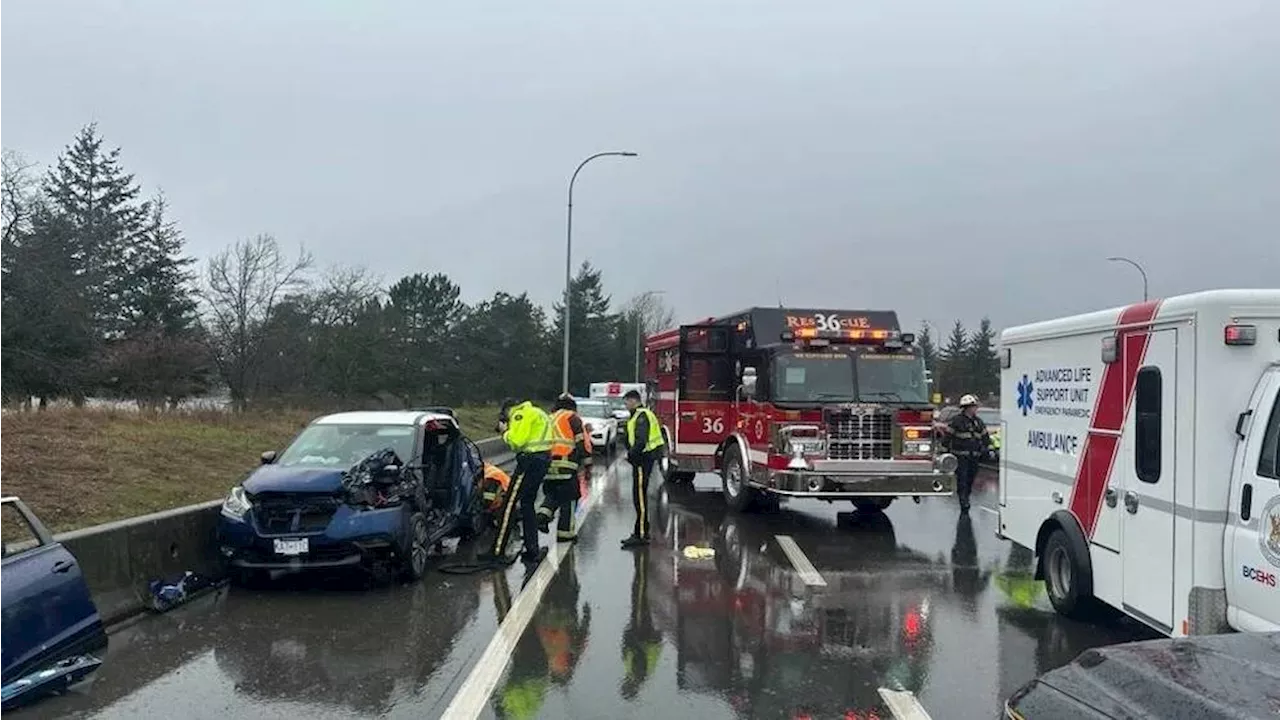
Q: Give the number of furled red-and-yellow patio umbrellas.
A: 0